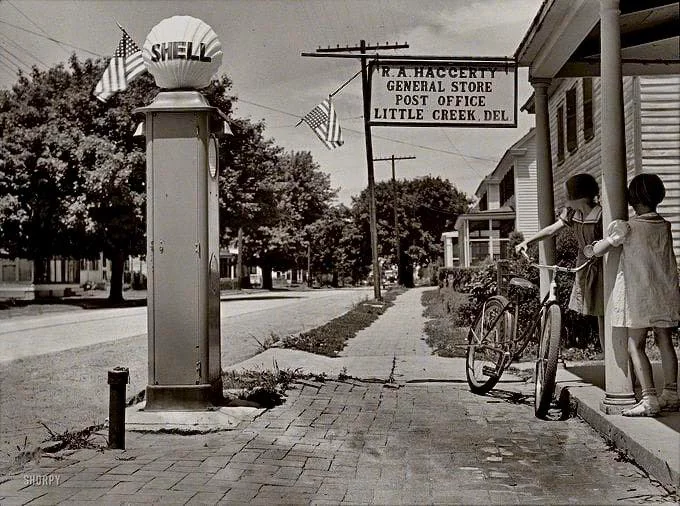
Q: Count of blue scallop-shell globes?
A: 0